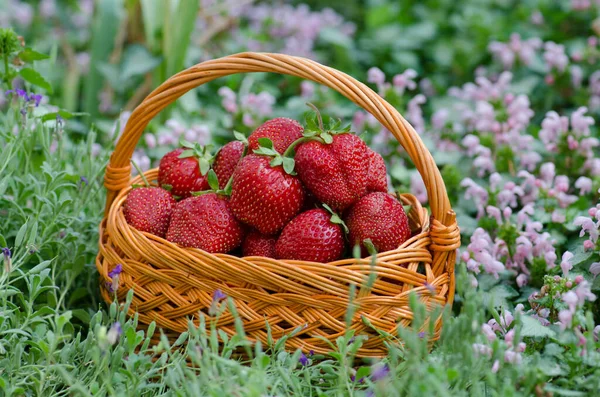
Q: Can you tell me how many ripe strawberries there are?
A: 11